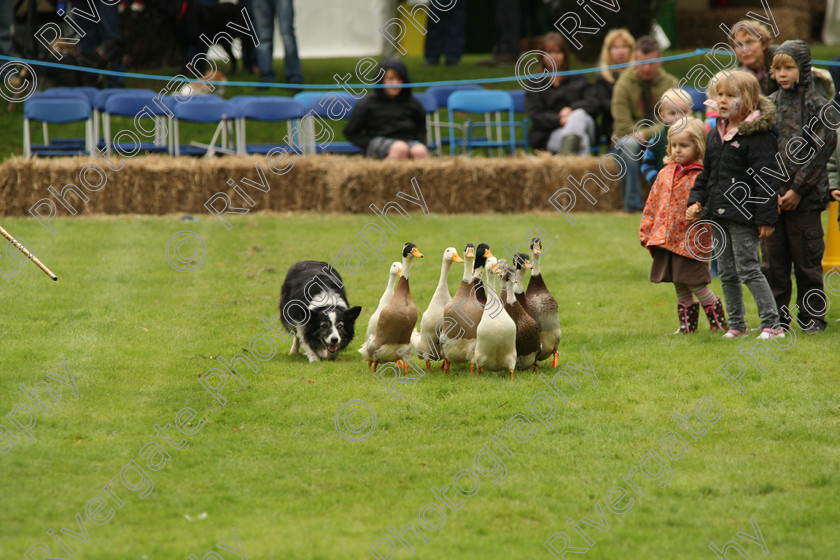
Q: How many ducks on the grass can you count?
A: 10